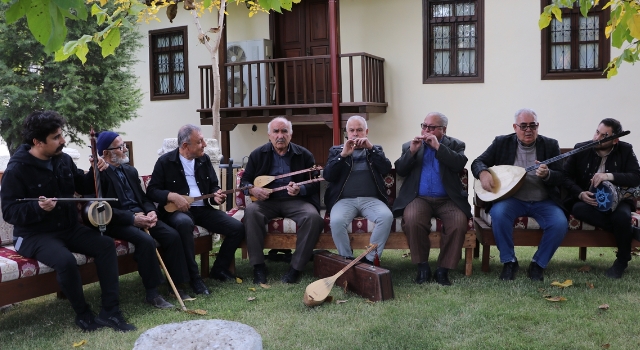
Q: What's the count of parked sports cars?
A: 0